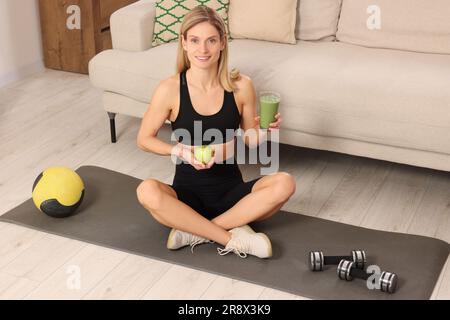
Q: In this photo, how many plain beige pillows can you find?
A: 1